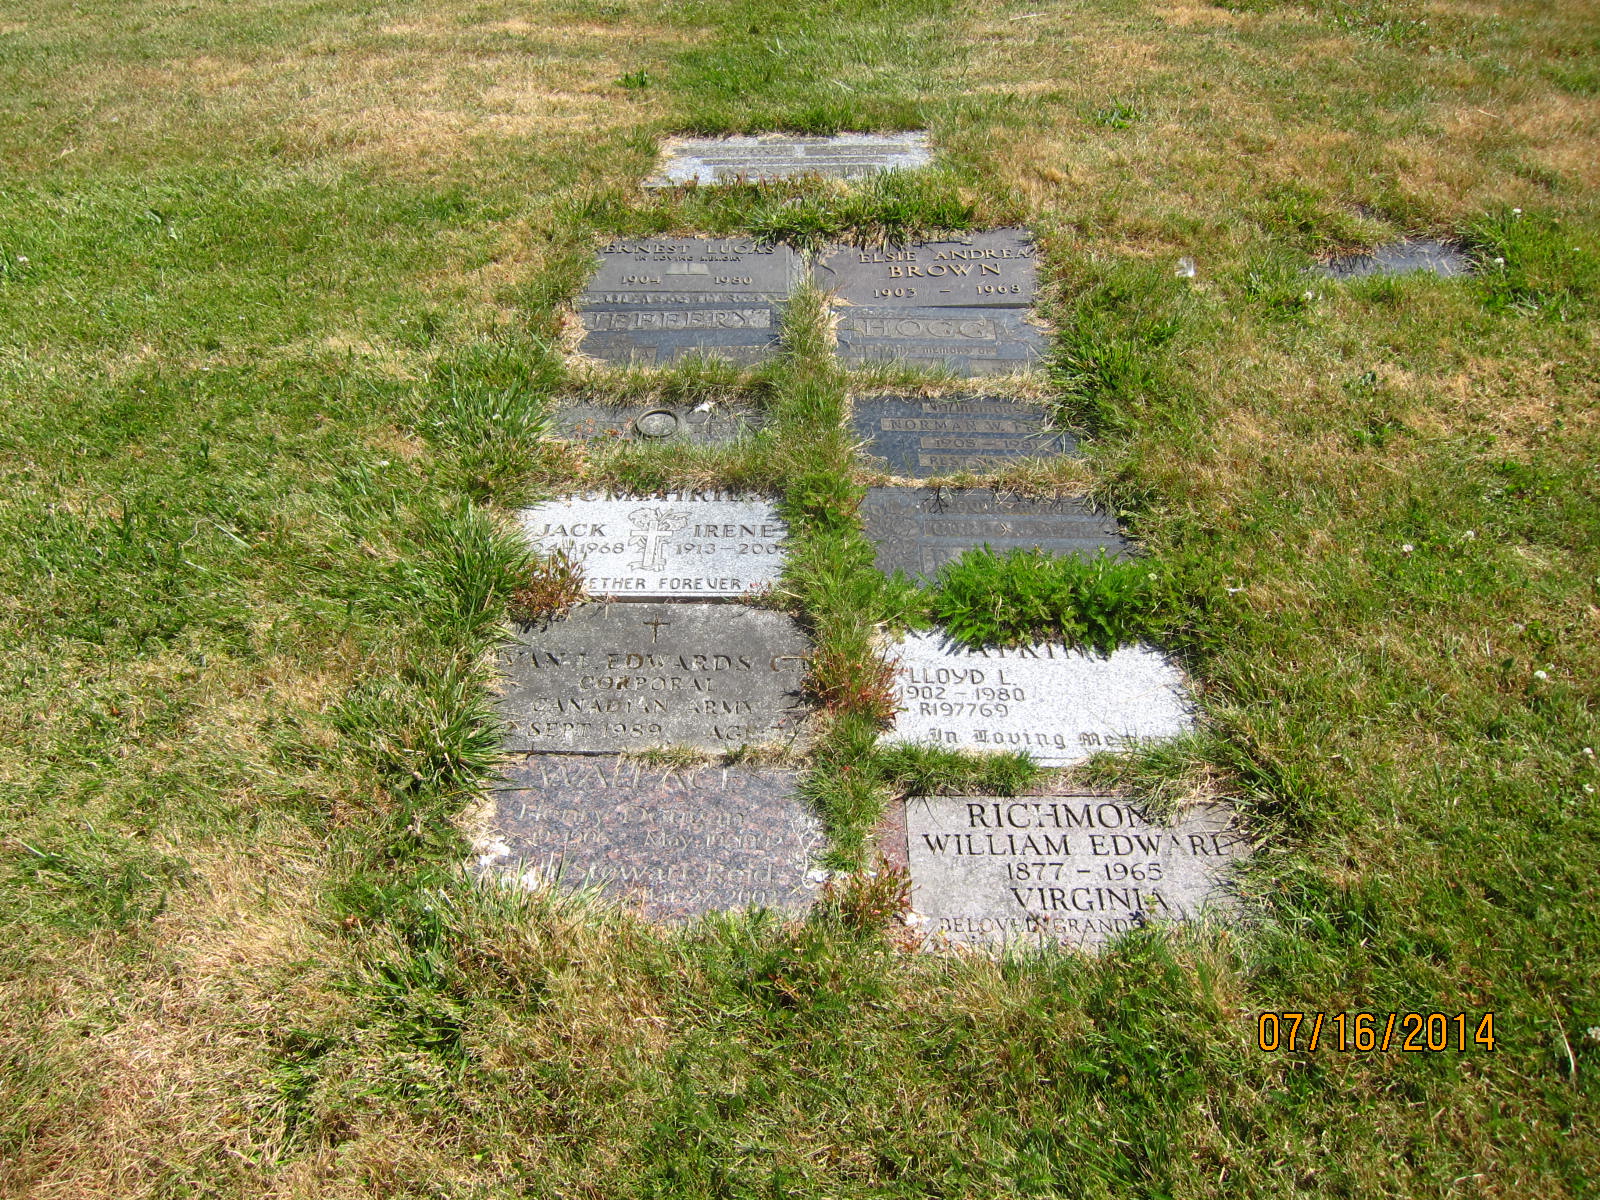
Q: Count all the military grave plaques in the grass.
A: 1